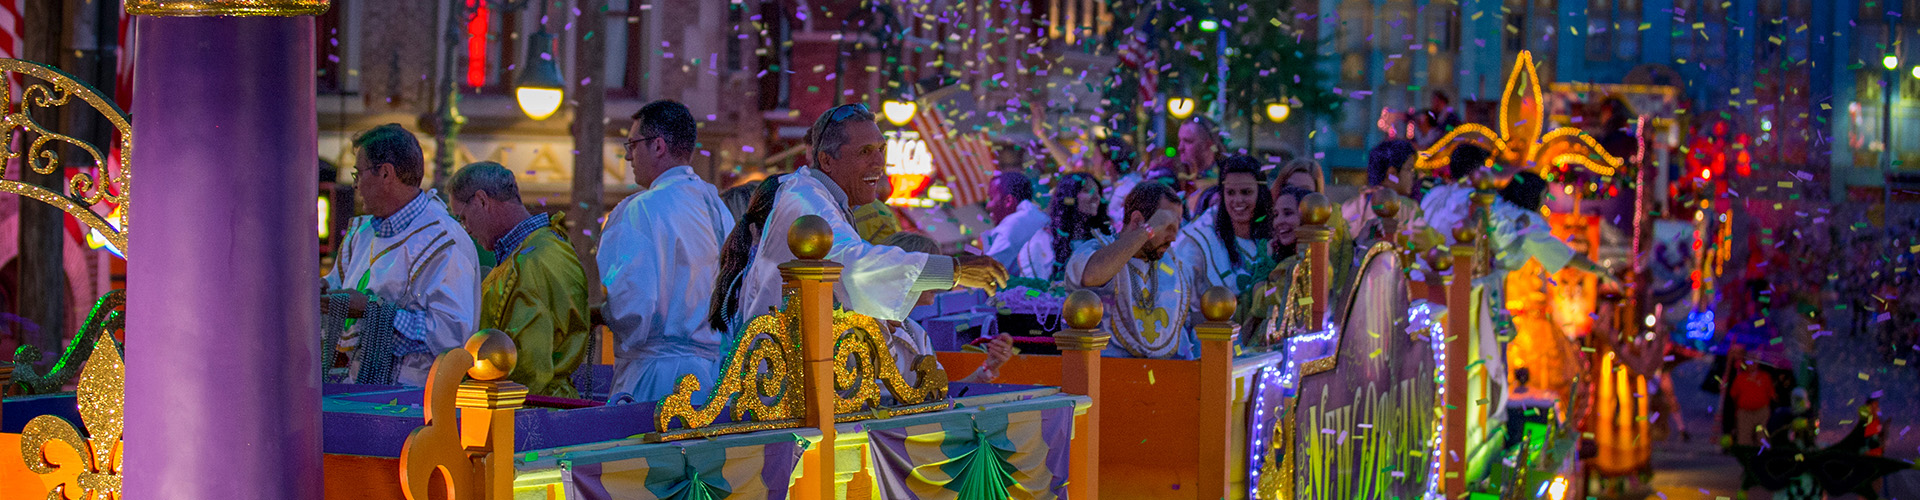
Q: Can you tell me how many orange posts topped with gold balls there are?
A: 9